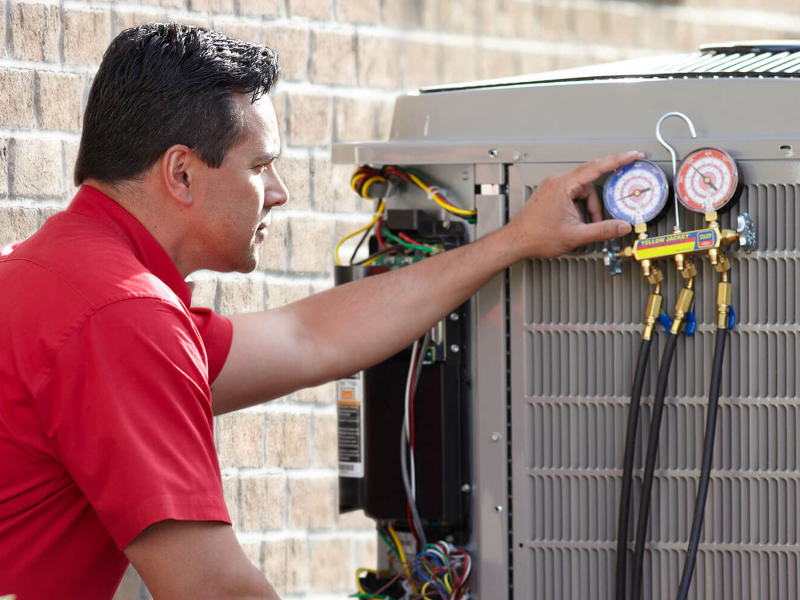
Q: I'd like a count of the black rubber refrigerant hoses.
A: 3